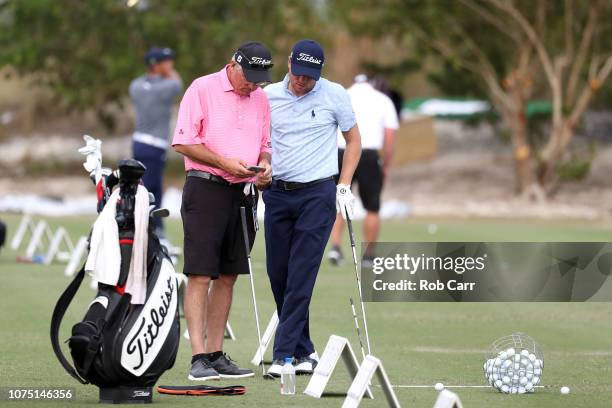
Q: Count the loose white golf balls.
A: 2